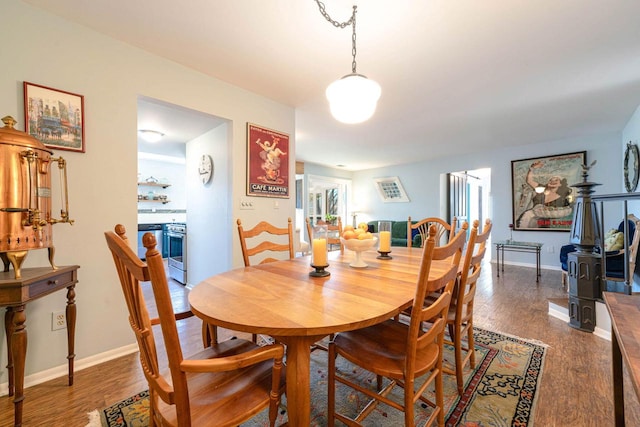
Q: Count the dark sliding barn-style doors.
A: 1